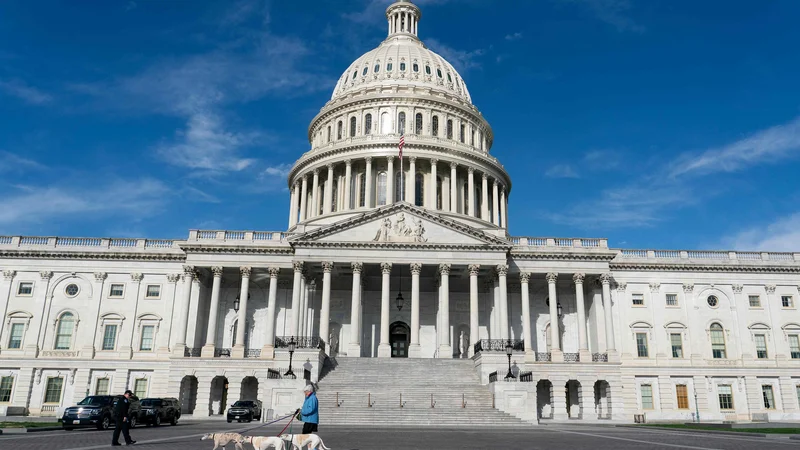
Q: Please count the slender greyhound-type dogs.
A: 3